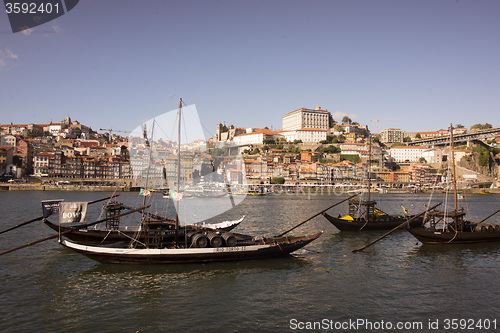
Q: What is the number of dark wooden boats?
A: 4